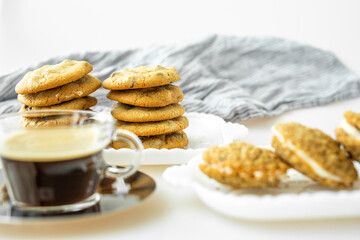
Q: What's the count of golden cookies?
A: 12